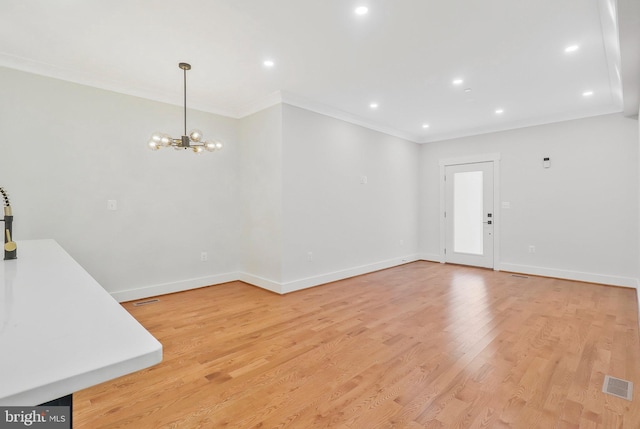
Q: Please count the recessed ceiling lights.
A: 8